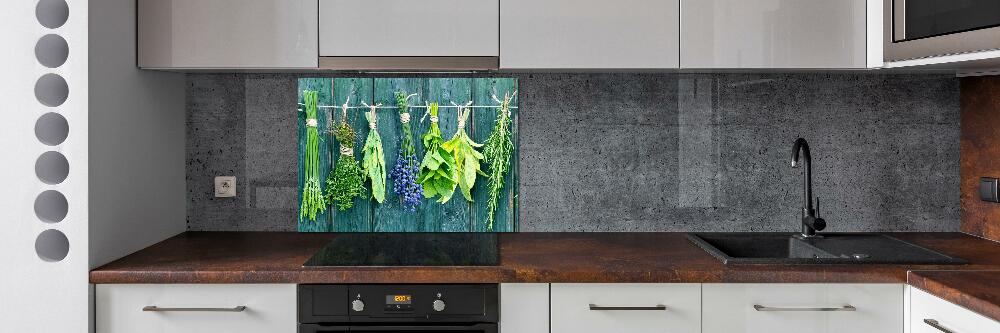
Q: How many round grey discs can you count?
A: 7